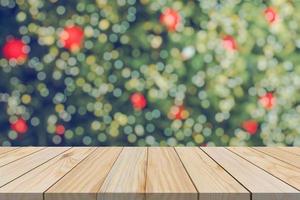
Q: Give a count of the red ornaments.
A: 11